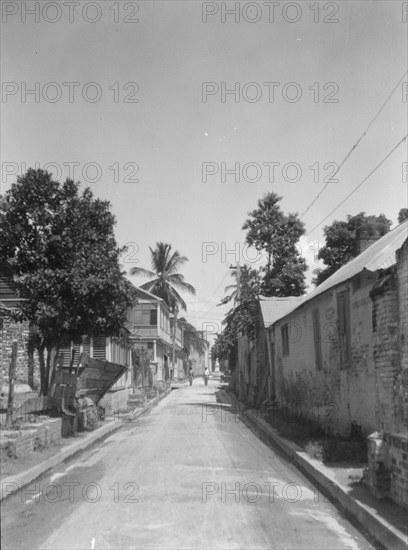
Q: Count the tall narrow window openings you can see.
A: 3